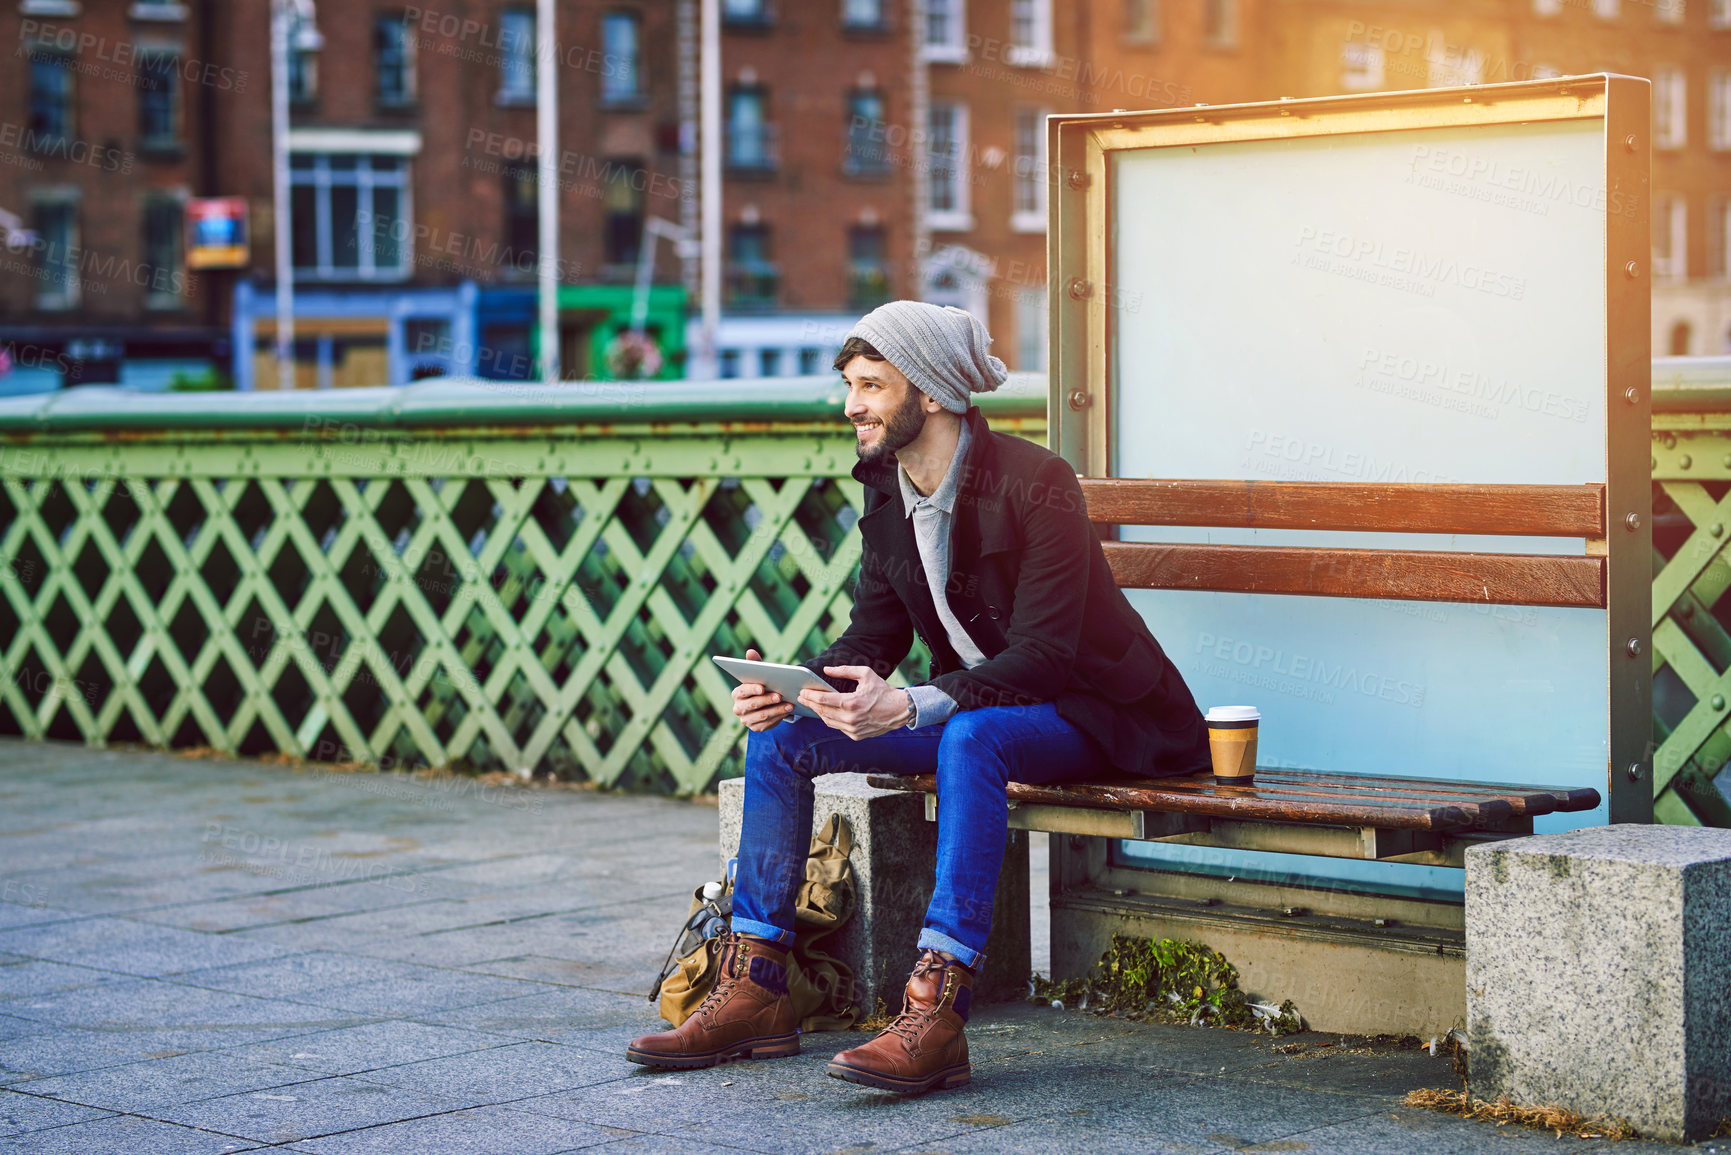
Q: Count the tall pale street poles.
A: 3